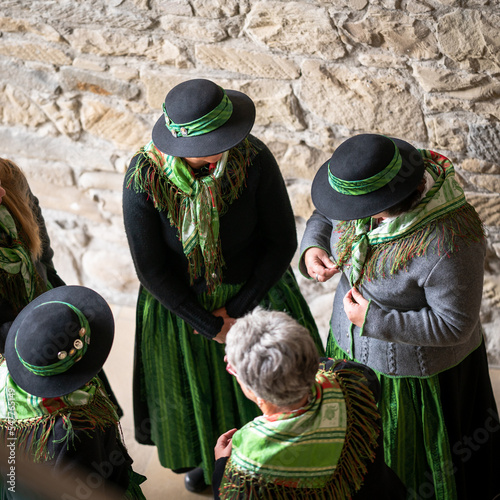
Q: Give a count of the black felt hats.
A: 3